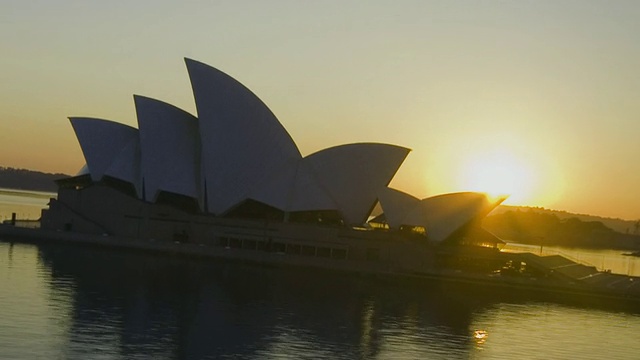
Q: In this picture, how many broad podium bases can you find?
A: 1